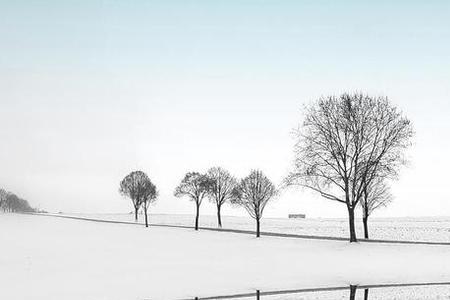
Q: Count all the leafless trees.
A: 7